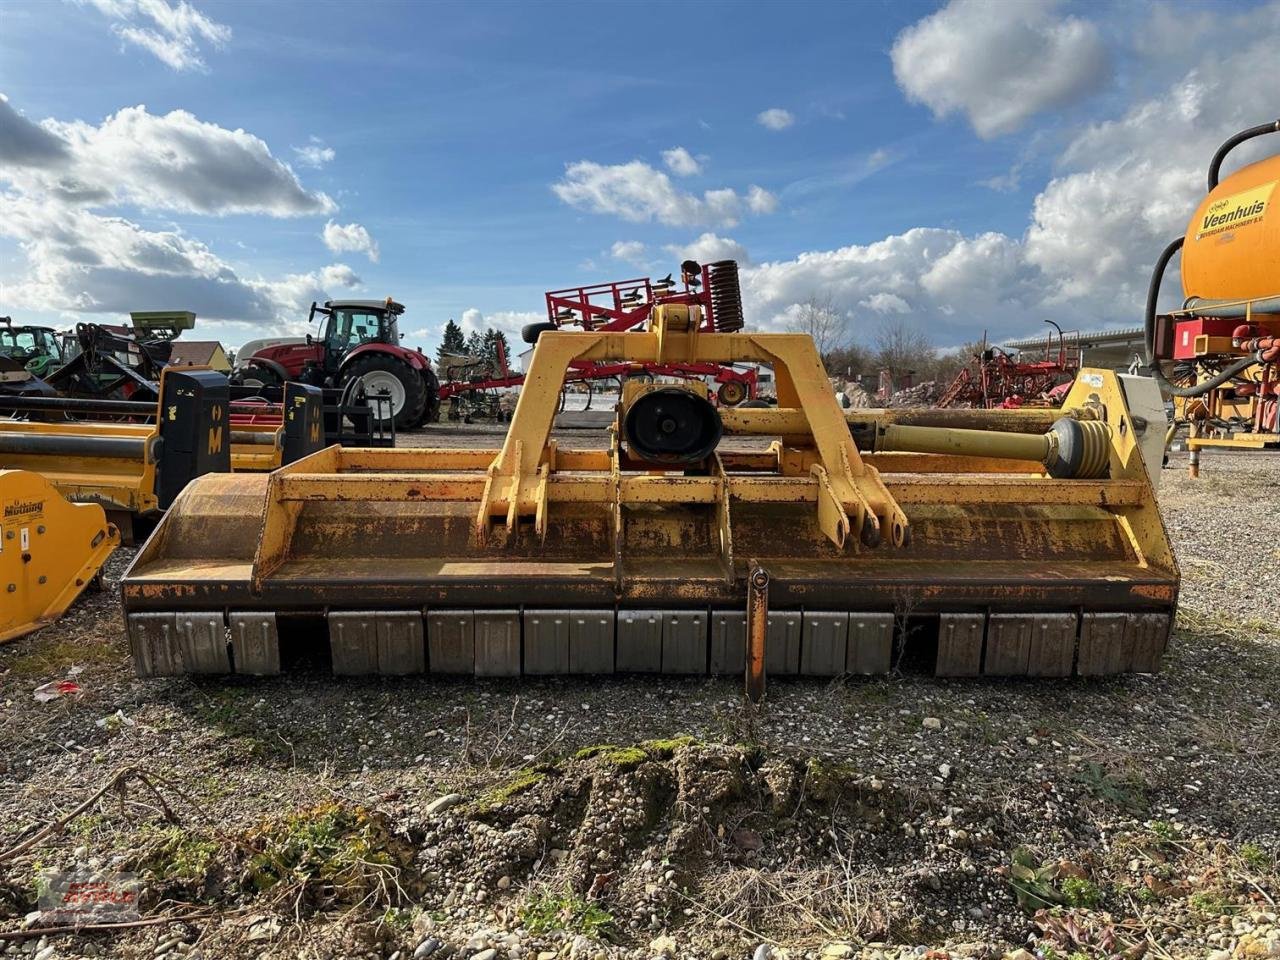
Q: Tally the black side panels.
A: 2